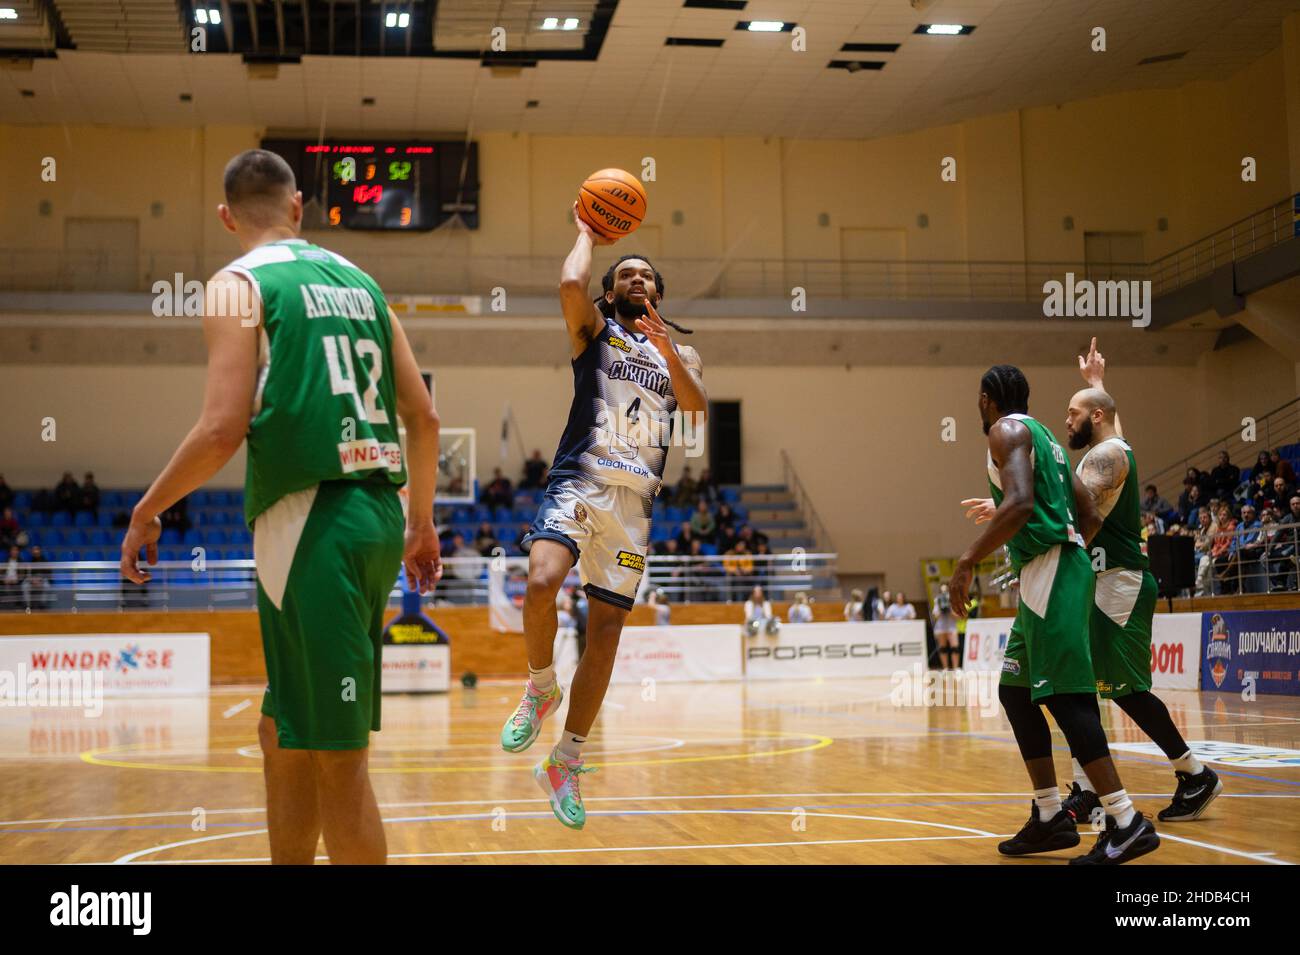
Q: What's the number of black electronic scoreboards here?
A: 1